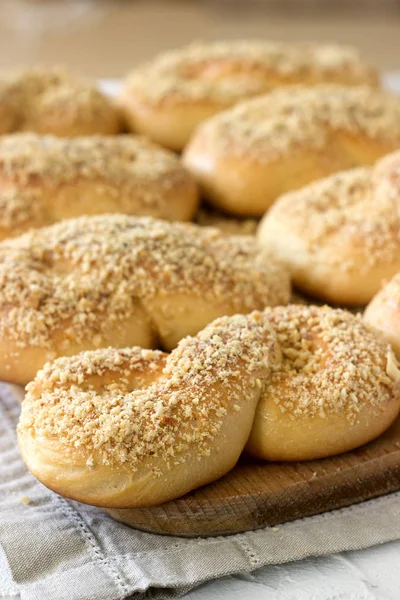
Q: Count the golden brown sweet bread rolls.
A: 8